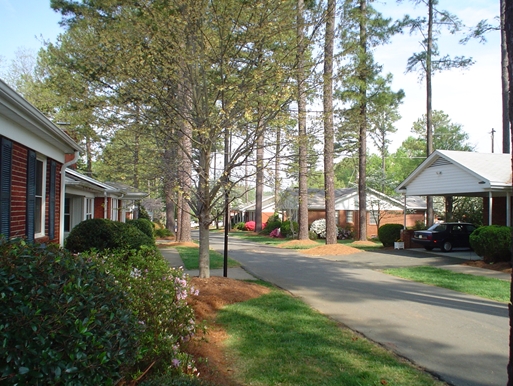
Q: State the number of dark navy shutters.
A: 3